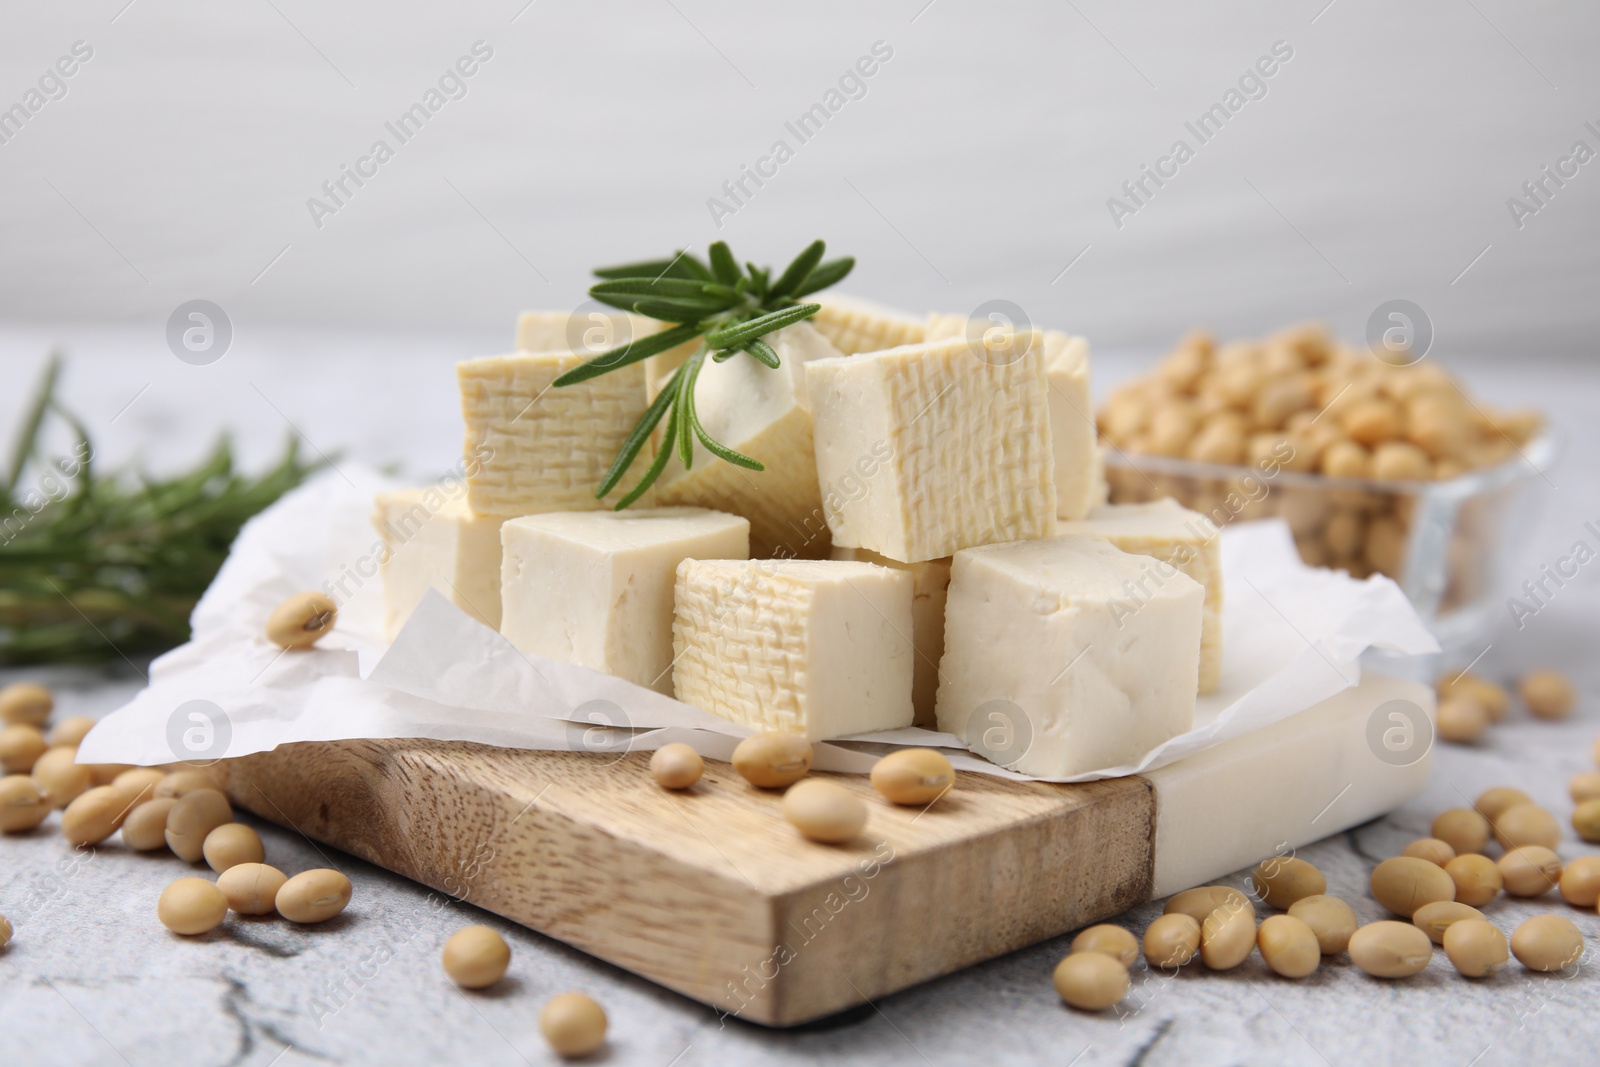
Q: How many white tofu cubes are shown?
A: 12